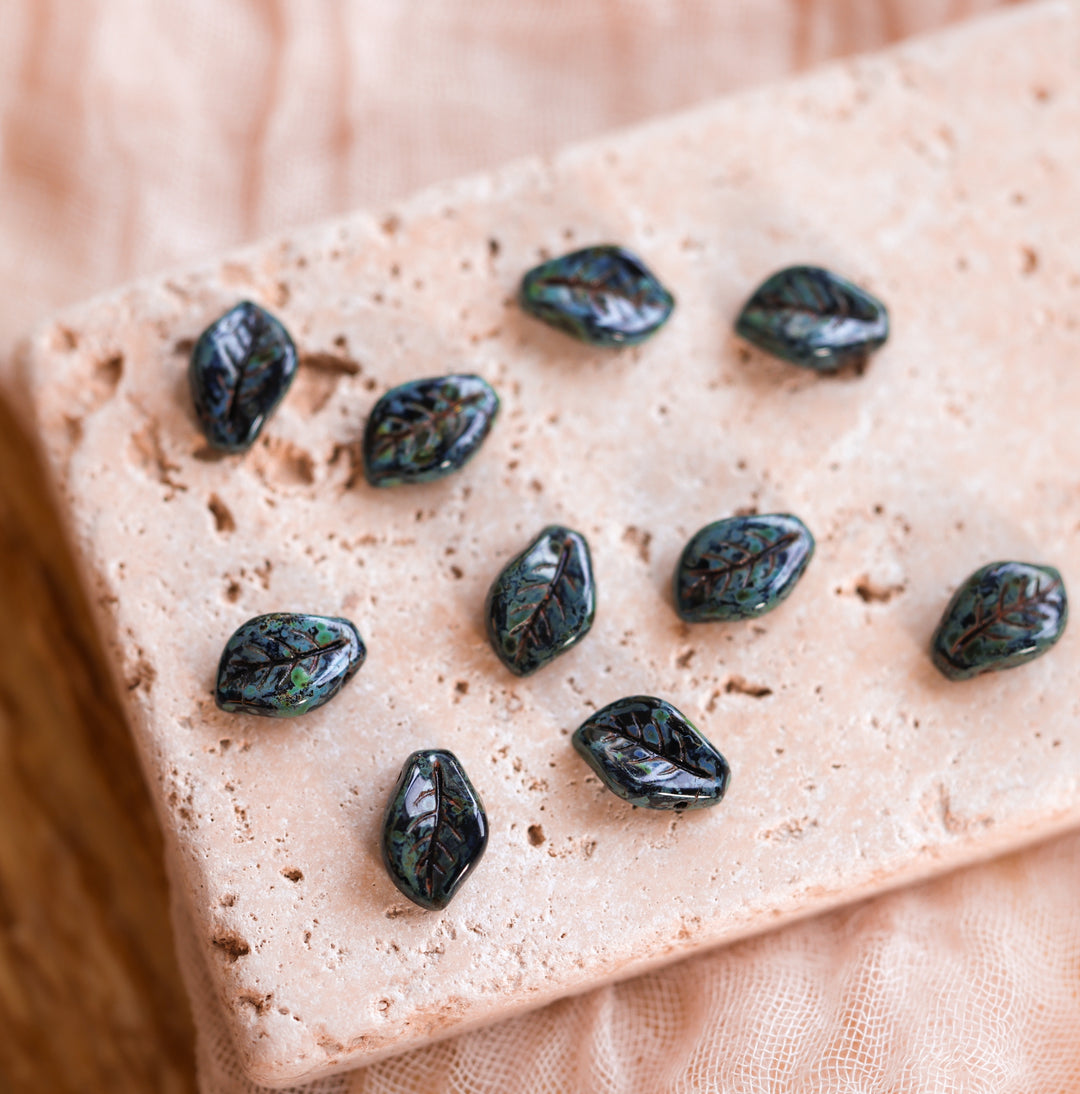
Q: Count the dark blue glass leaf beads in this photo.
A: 10